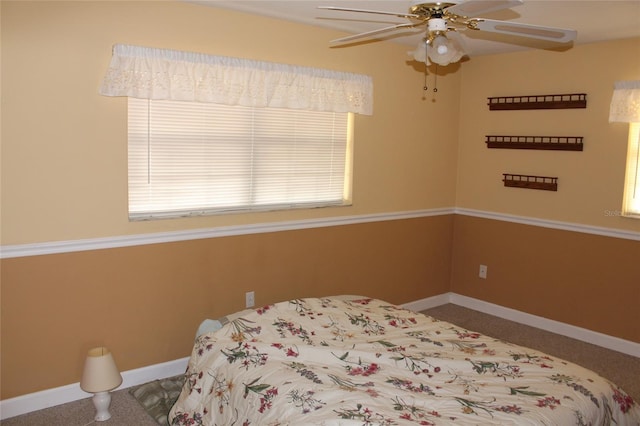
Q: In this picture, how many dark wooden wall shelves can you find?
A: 3